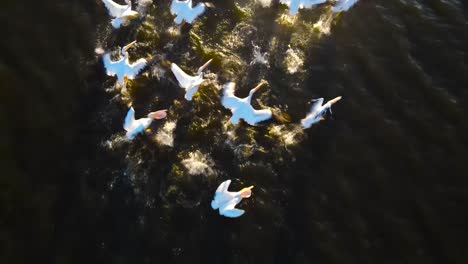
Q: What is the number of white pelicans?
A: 10